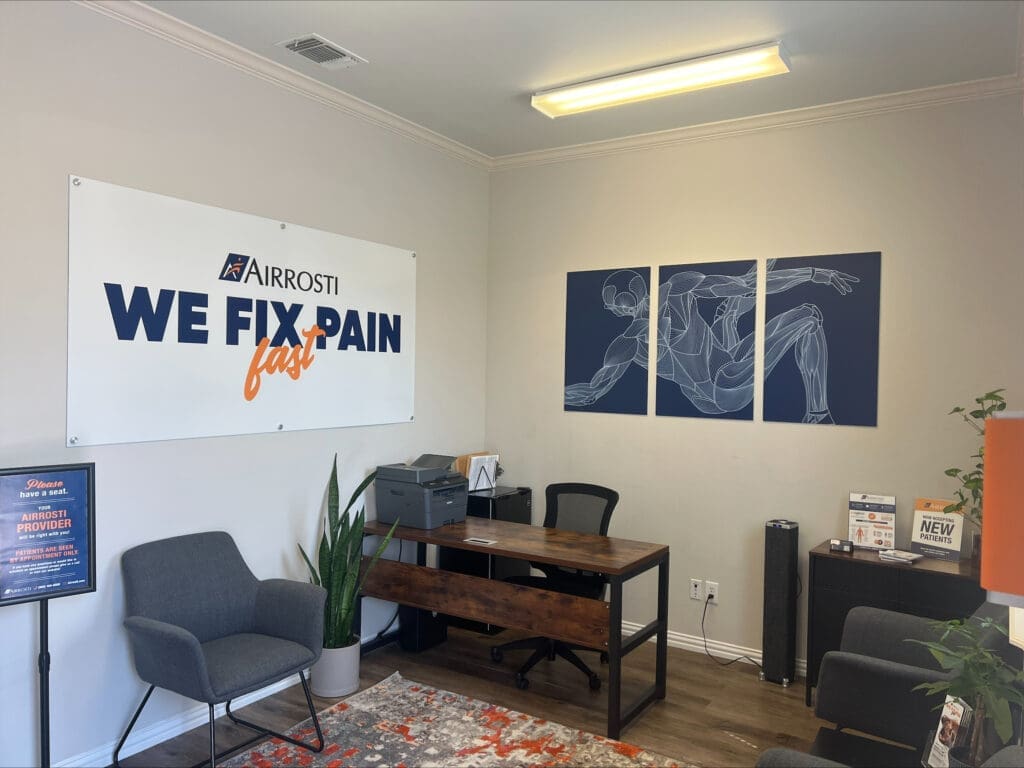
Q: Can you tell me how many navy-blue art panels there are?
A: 3